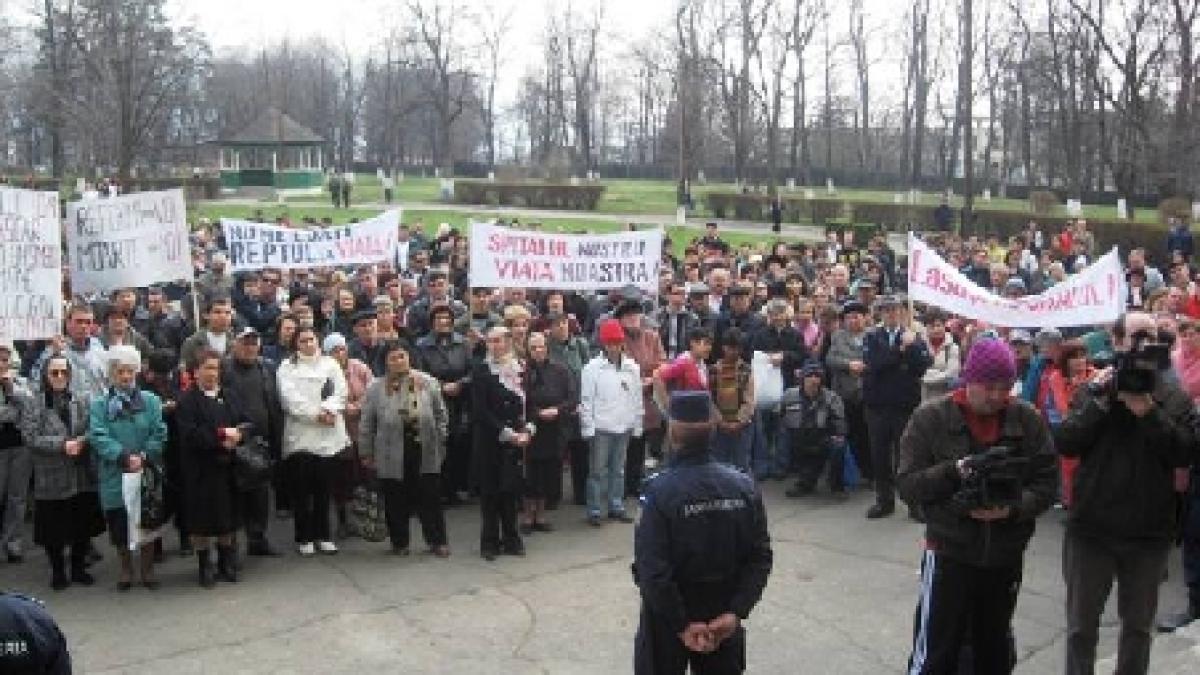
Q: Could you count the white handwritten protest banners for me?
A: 5